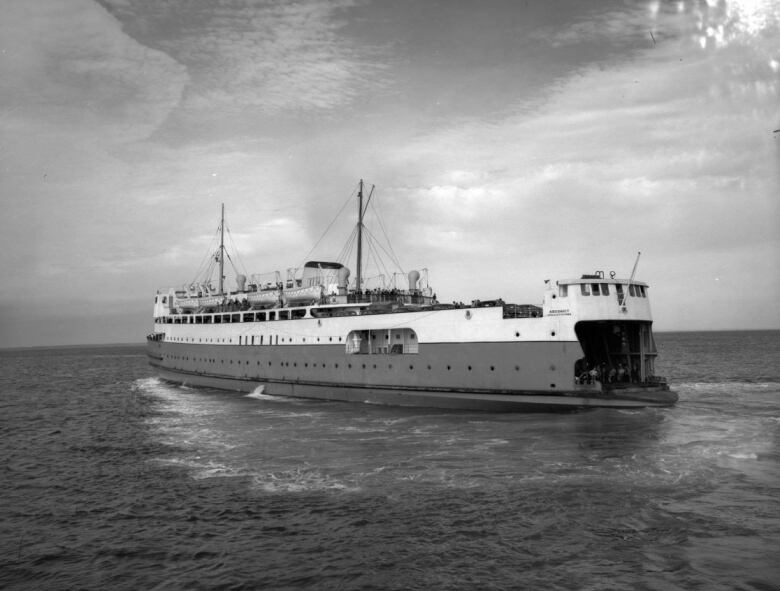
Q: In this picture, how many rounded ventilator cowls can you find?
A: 3